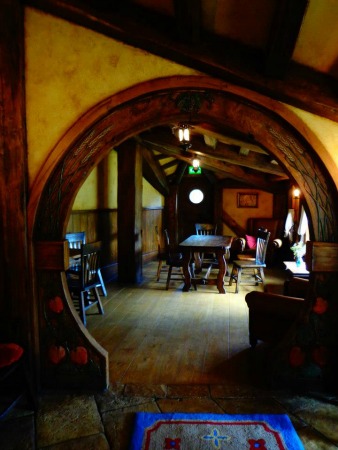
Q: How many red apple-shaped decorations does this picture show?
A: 6